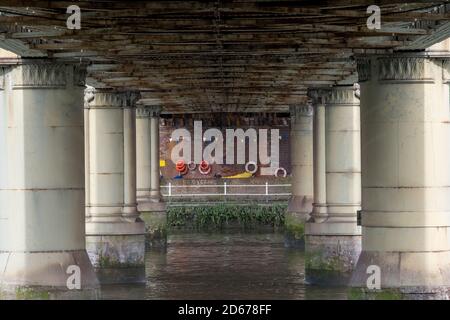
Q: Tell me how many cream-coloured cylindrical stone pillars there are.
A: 6